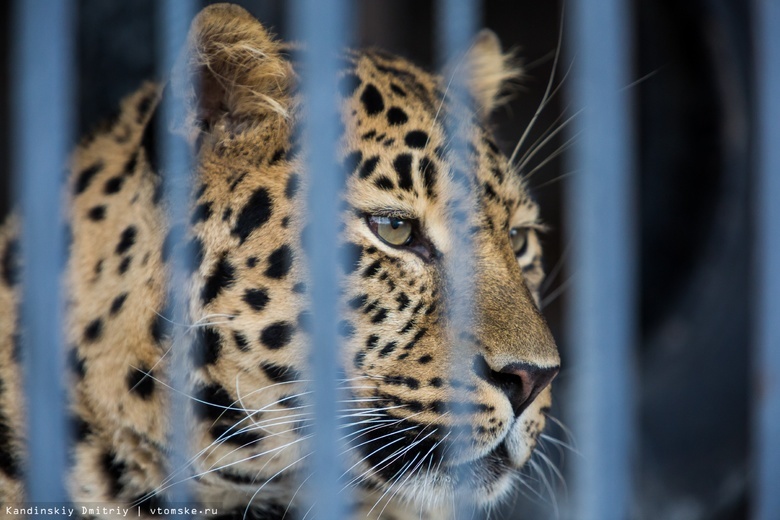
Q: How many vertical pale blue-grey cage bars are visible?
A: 6